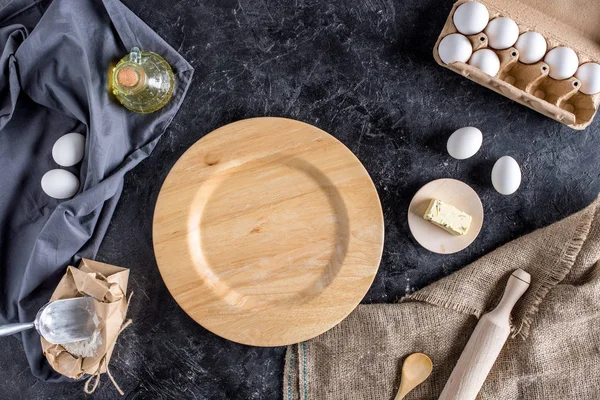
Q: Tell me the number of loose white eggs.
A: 4